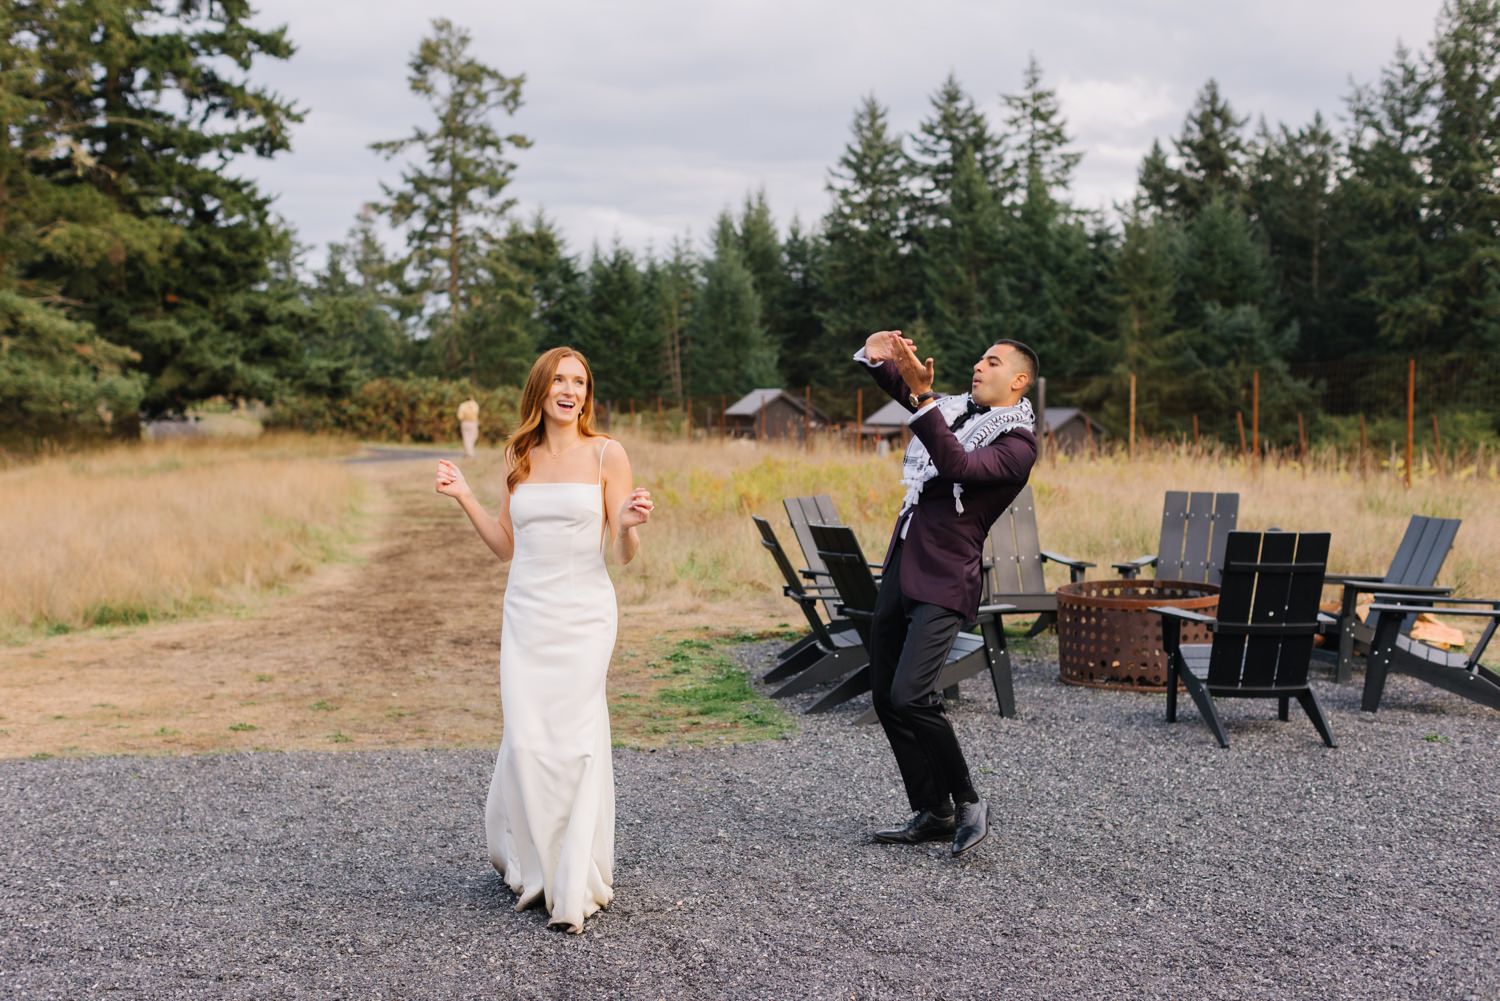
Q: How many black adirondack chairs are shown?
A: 8